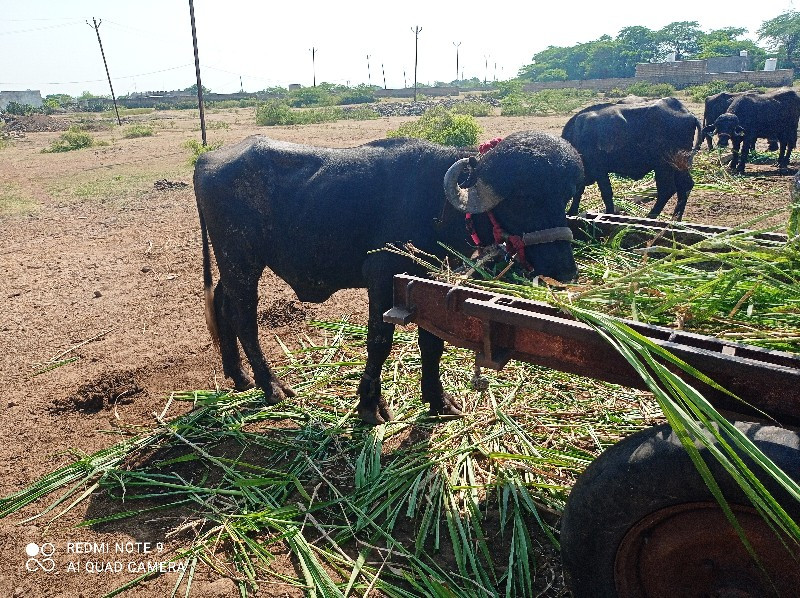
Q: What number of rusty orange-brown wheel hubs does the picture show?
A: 1